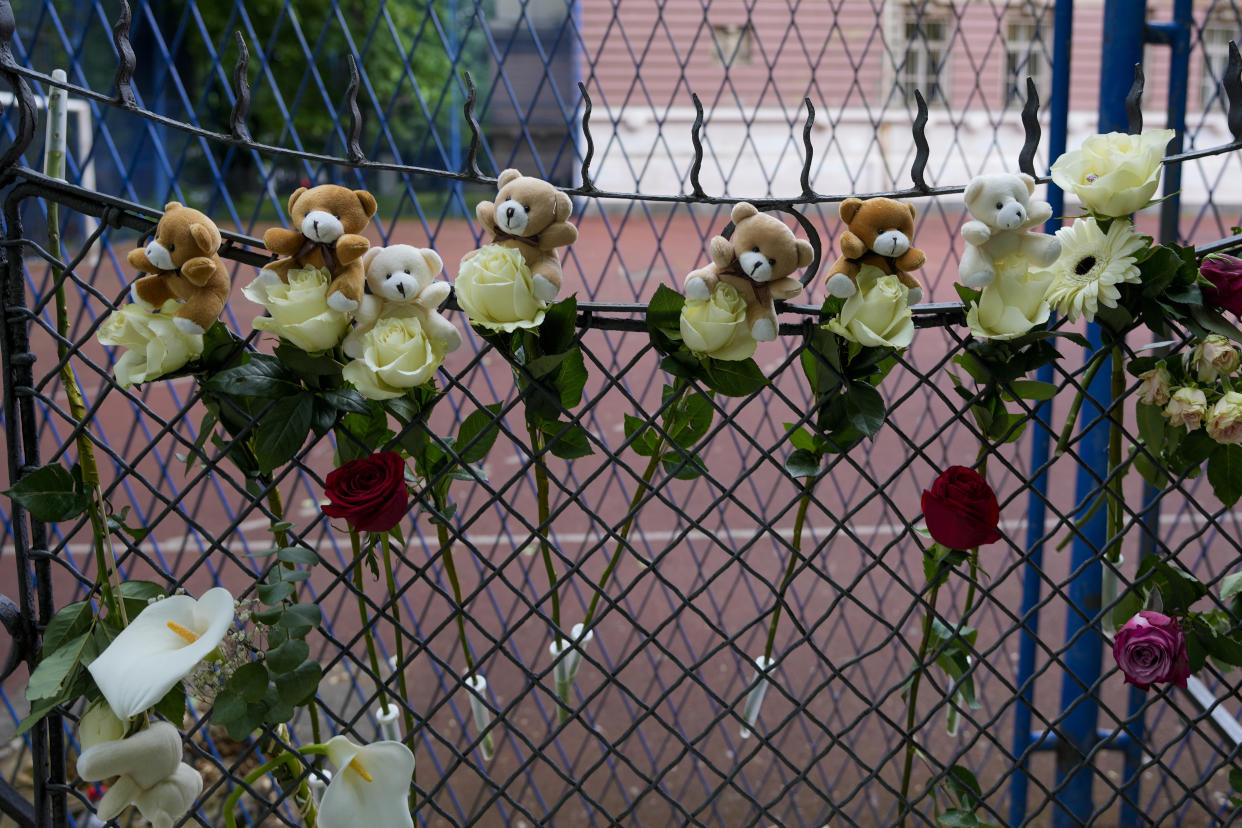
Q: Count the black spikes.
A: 12